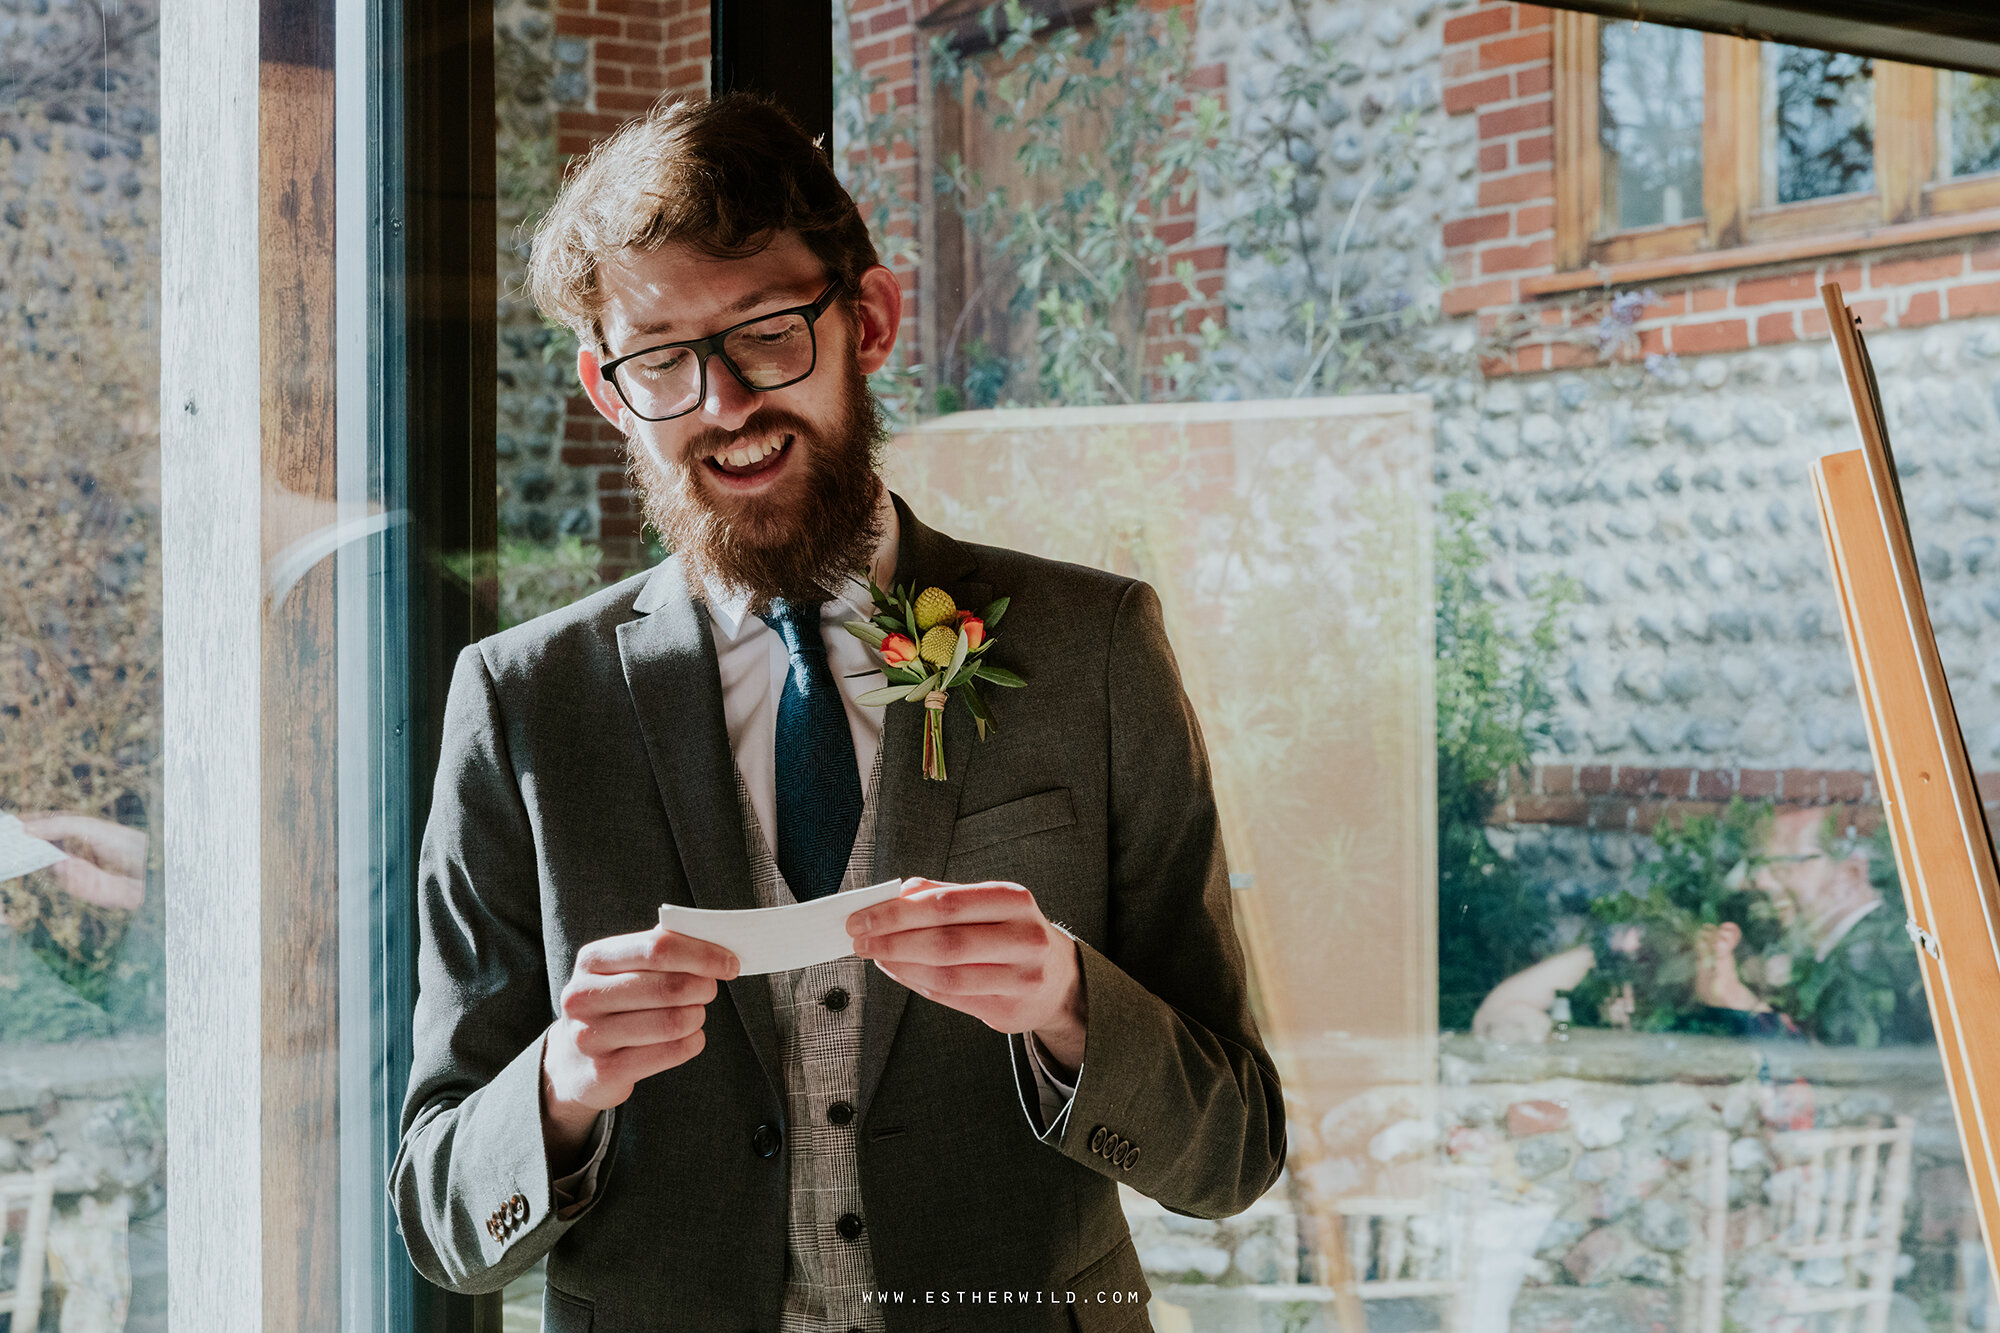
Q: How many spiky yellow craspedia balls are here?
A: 2